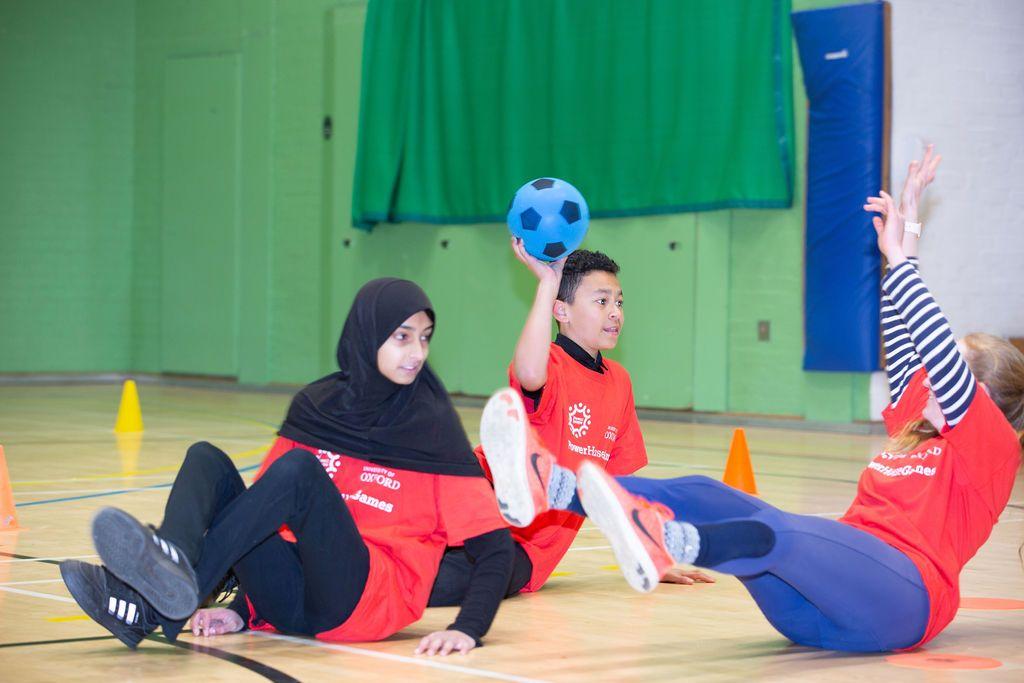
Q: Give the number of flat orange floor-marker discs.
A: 2